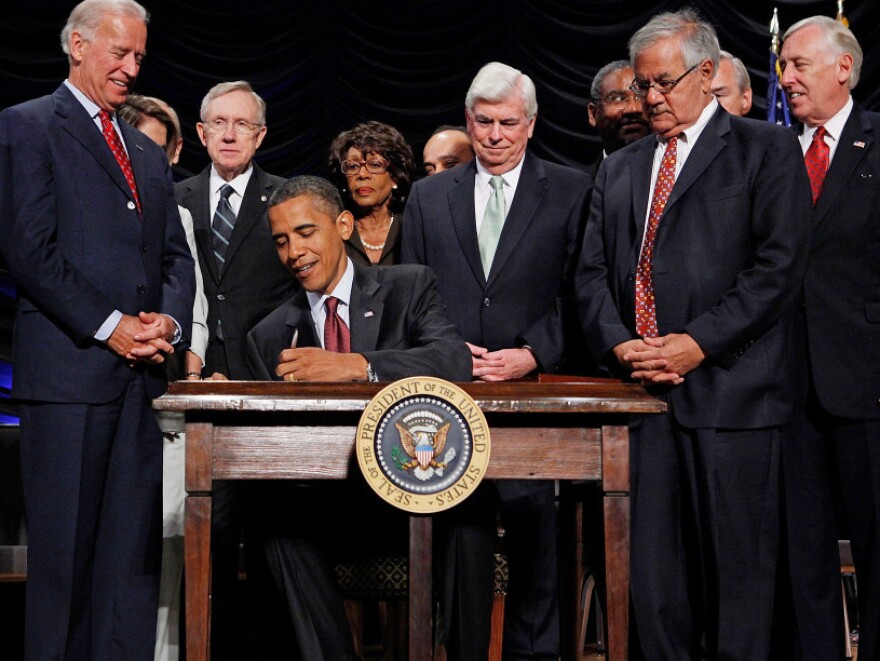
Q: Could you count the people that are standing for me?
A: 11